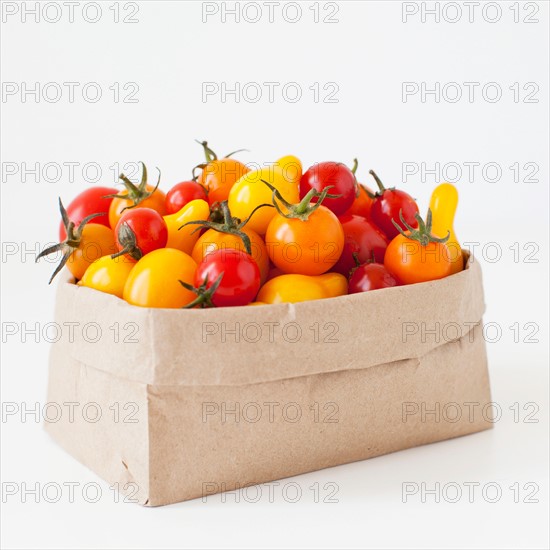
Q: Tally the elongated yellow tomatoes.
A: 4